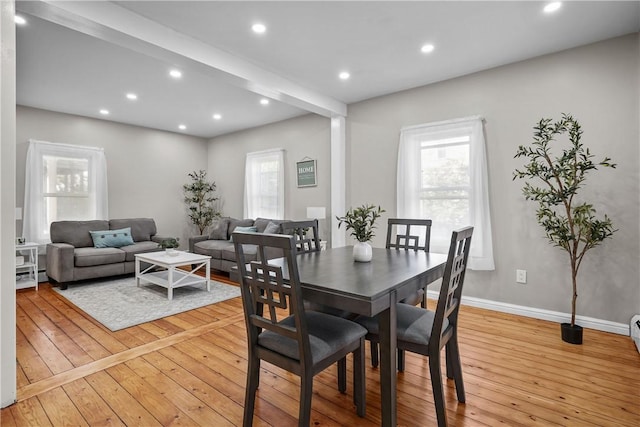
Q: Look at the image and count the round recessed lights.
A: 11